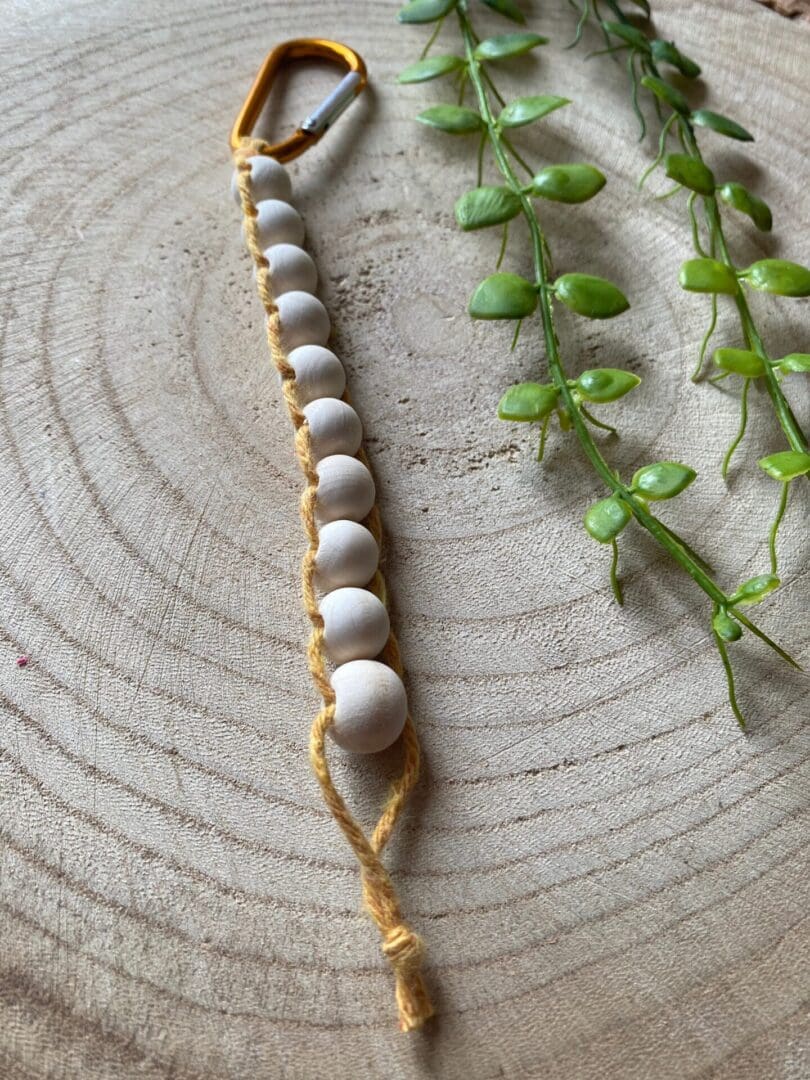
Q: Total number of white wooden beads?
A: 10